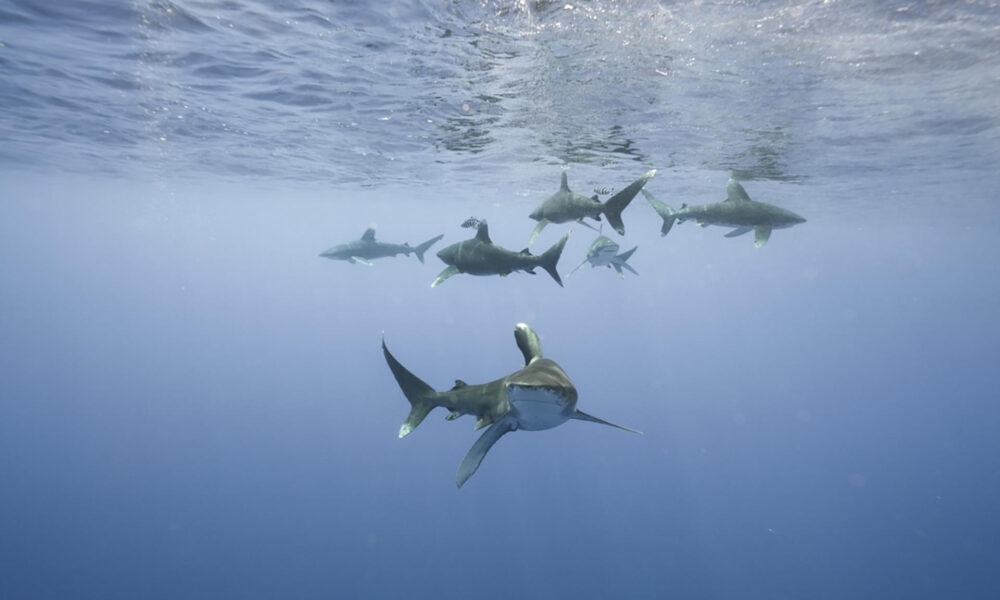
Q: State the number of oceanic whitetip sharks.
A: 6